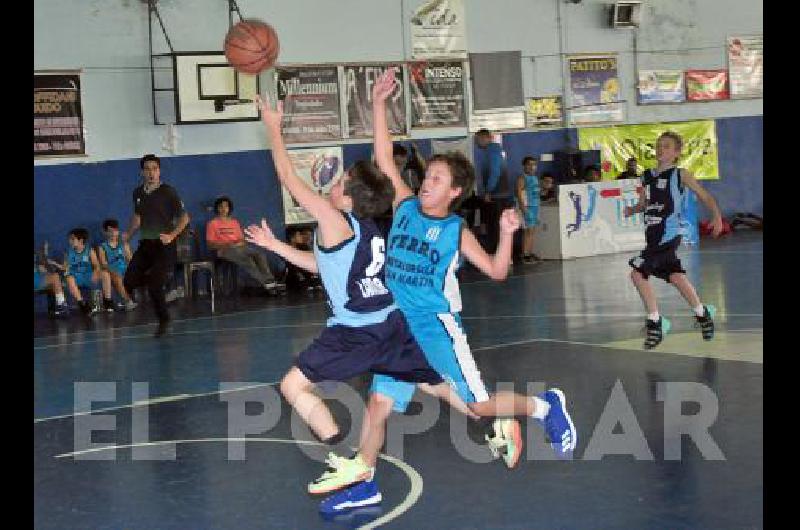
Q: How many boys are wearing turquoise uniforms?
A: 5